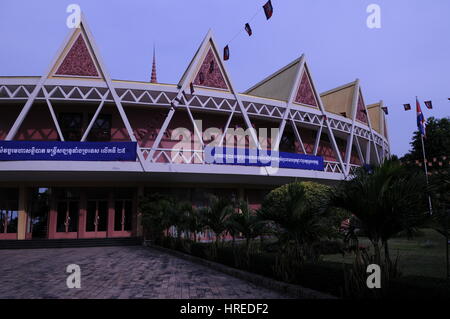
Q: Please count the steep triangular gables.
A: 5